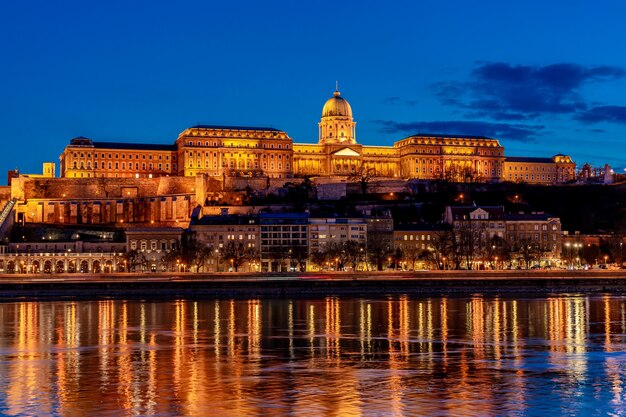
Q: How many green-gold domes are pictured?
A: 1